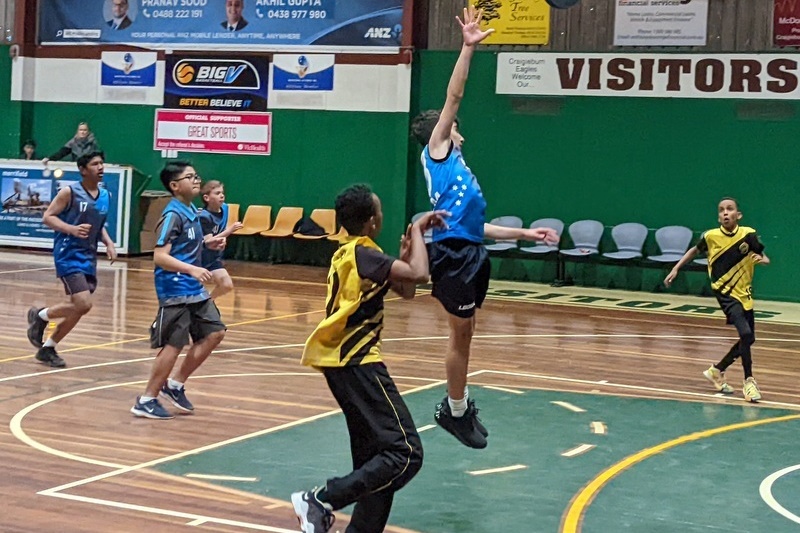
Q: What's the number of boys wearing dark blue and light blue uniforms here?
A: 4